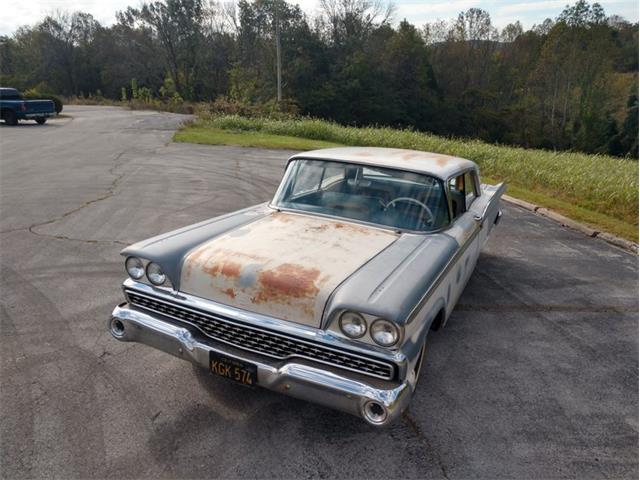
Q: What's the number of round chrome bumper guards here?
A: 2